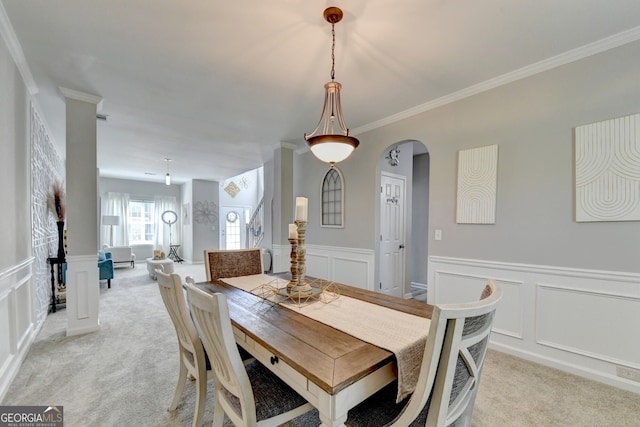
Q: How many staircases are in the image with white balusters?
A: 1